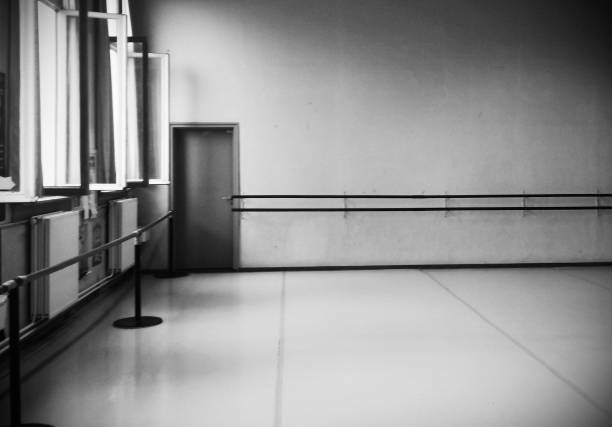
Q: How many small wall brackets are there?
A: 4